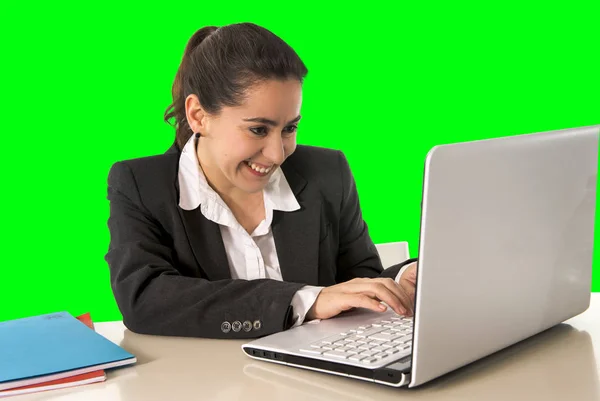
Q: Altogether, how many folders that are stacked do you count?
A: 2